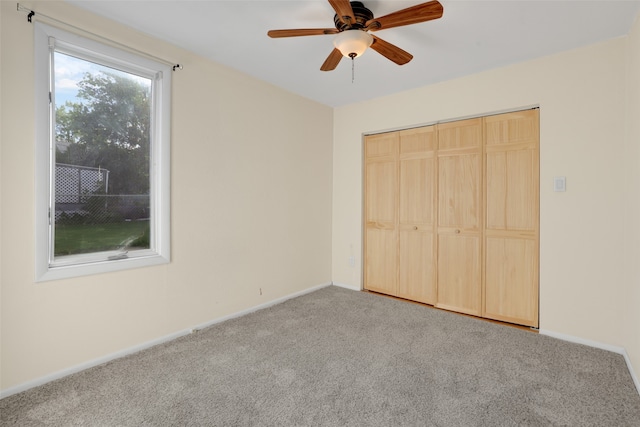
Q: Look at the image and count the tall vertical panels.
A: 4